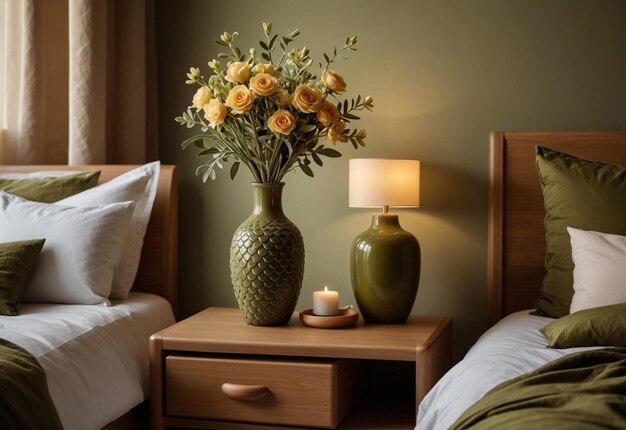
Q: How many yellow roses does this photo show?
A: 10